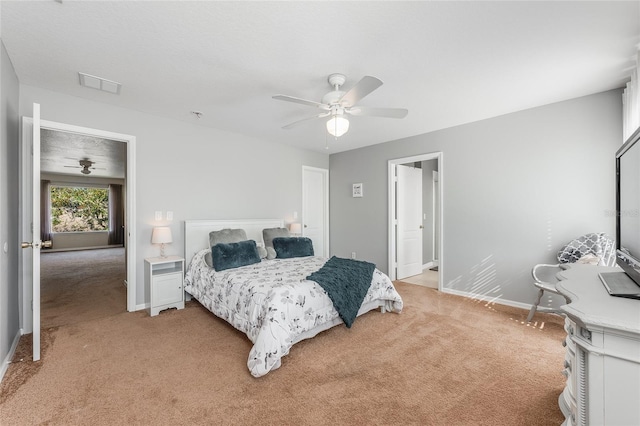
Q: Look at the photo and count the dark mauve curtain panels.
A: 2